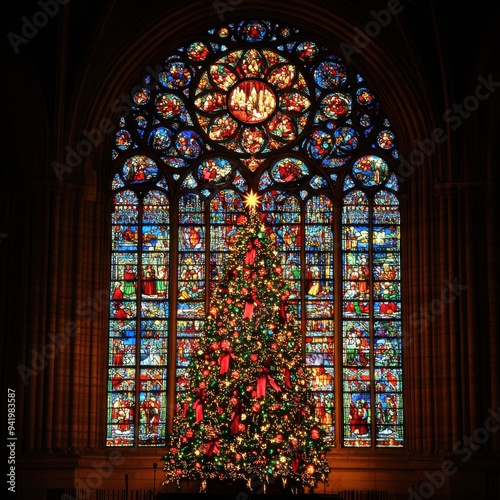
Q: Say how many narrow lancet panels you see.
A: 8